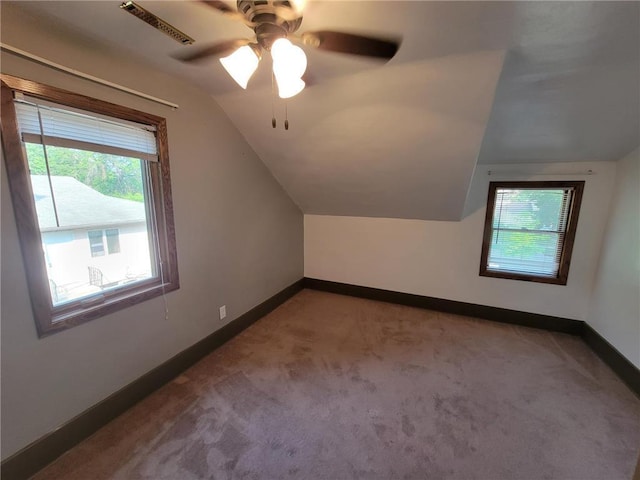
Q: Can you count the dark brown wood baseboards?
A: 3